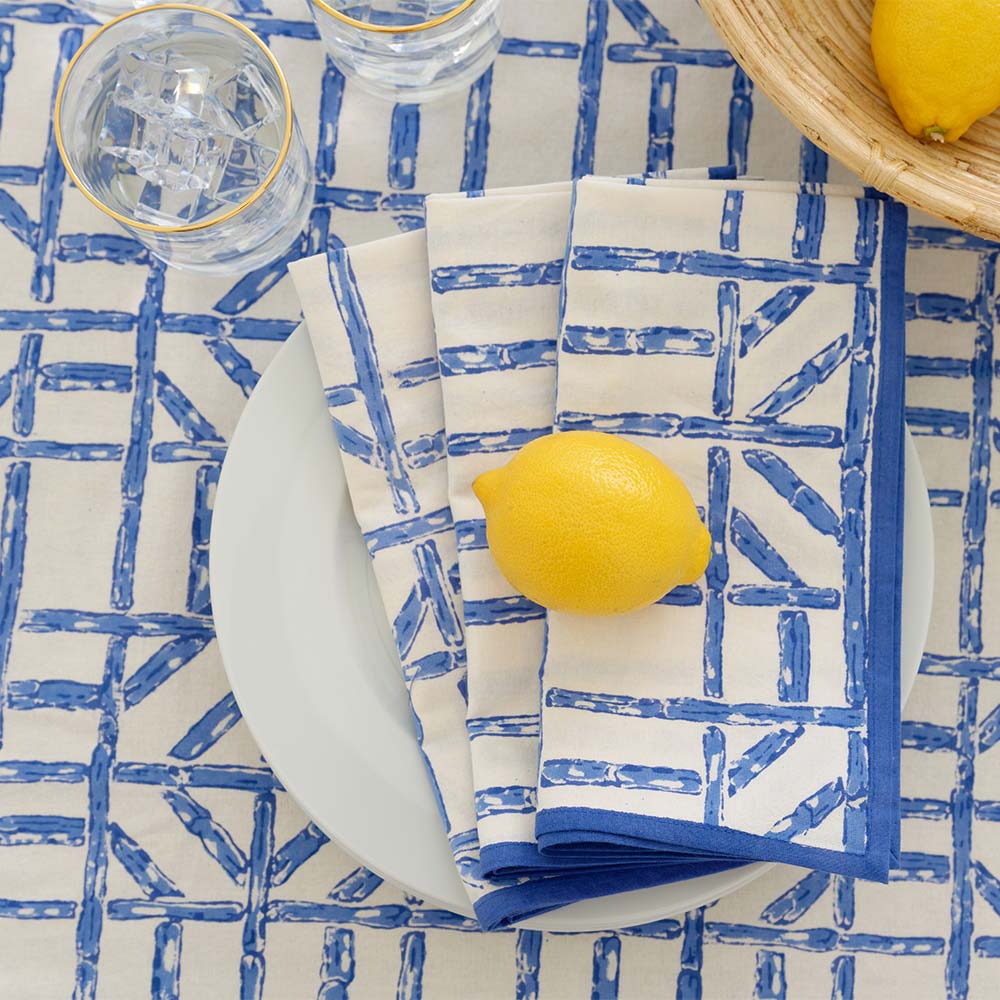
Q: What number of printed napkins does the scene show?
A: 3